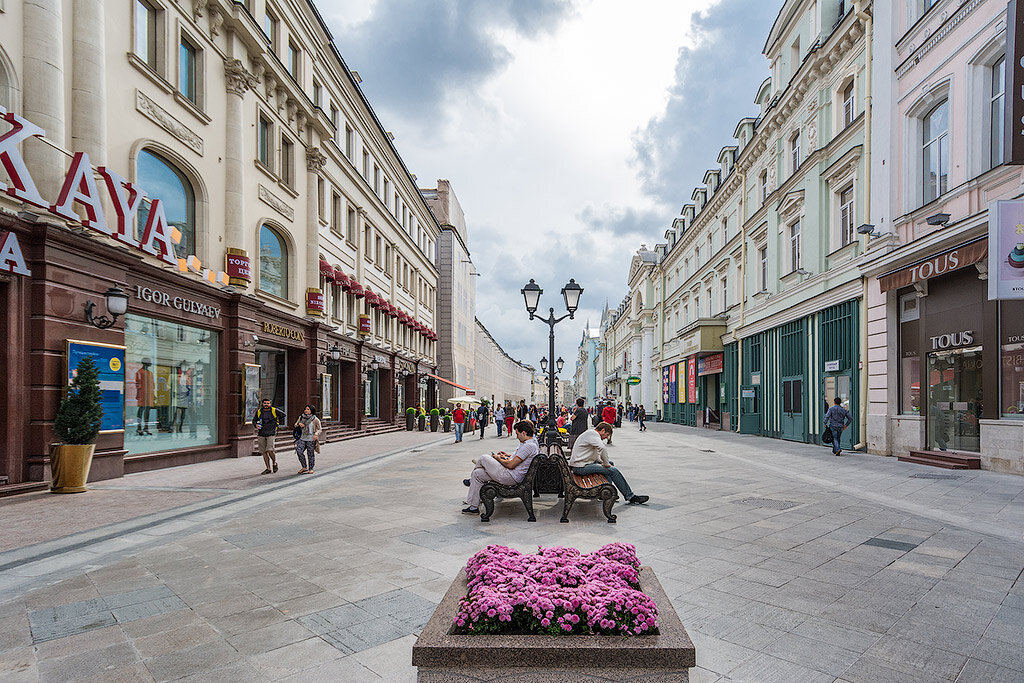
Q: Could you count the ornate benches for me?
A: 2